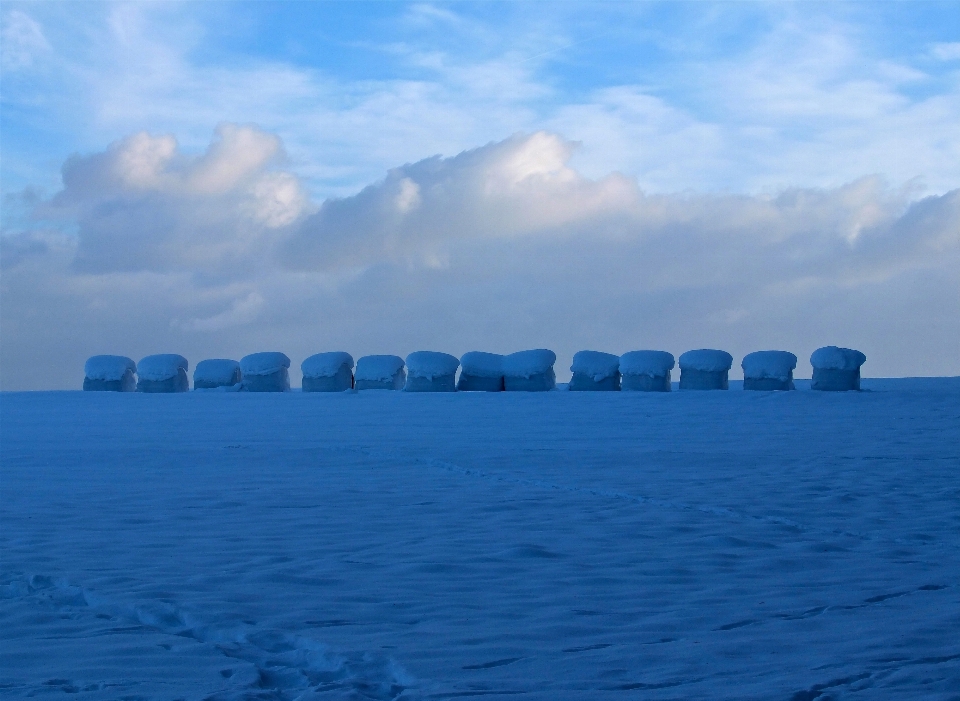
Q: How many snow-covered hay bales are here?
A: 14